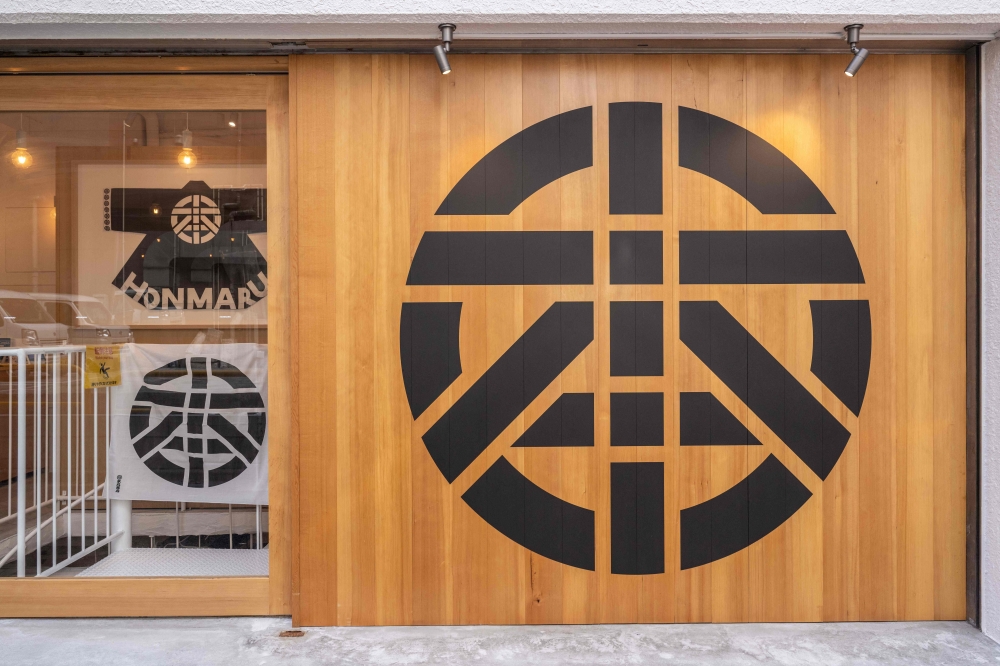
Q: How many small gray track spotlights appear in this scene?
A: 2